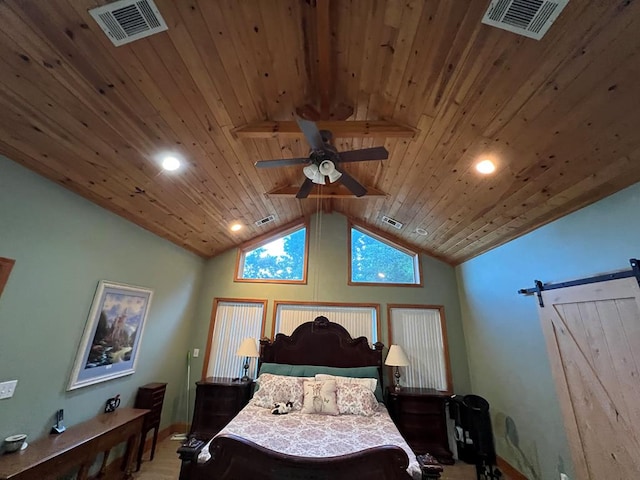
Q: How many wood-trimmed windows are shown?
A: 5